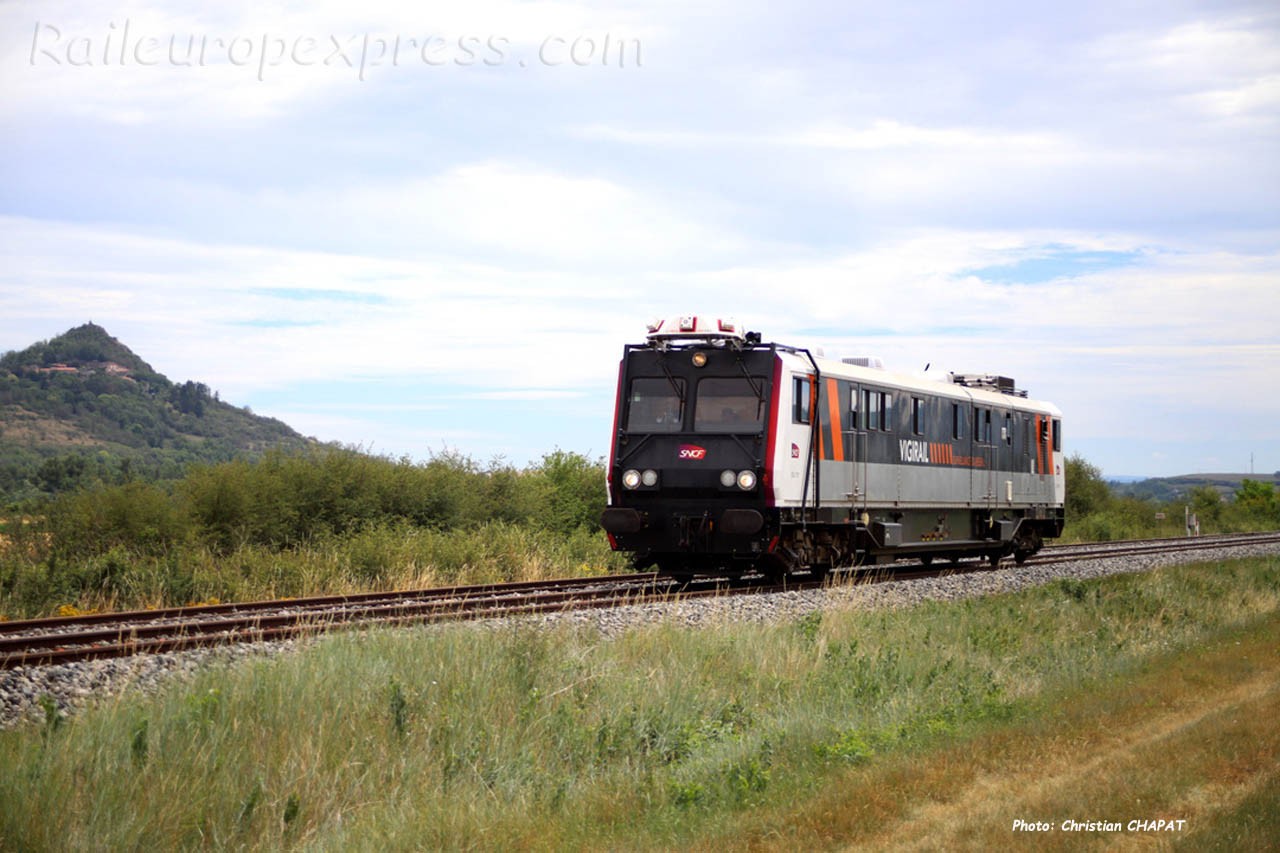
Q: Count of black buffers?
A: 2